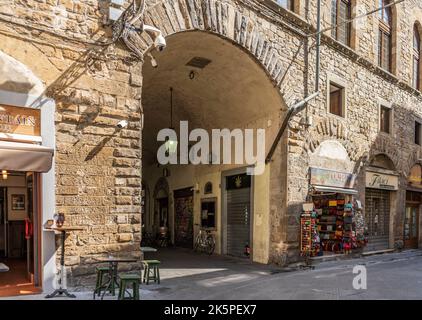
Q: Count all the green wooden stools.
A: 3